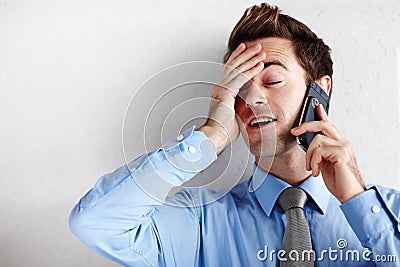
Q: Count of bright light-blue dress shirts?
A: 1